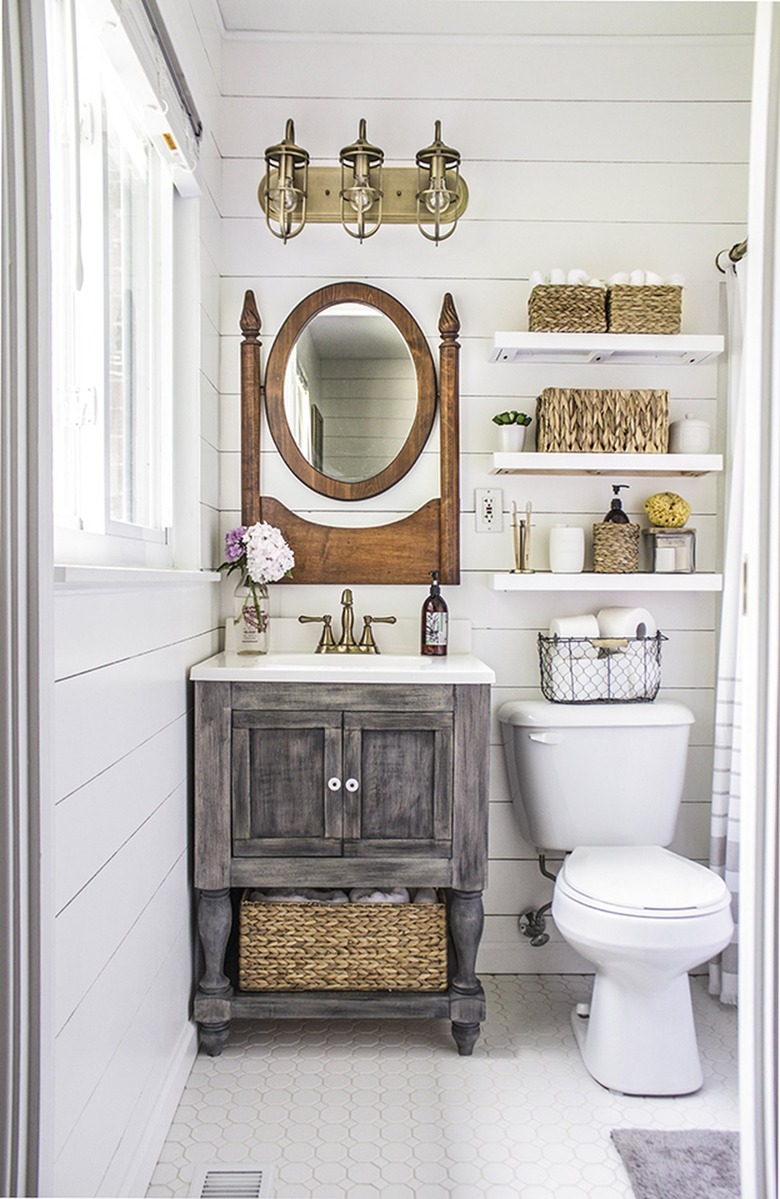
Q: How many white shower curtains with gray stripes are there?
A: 1